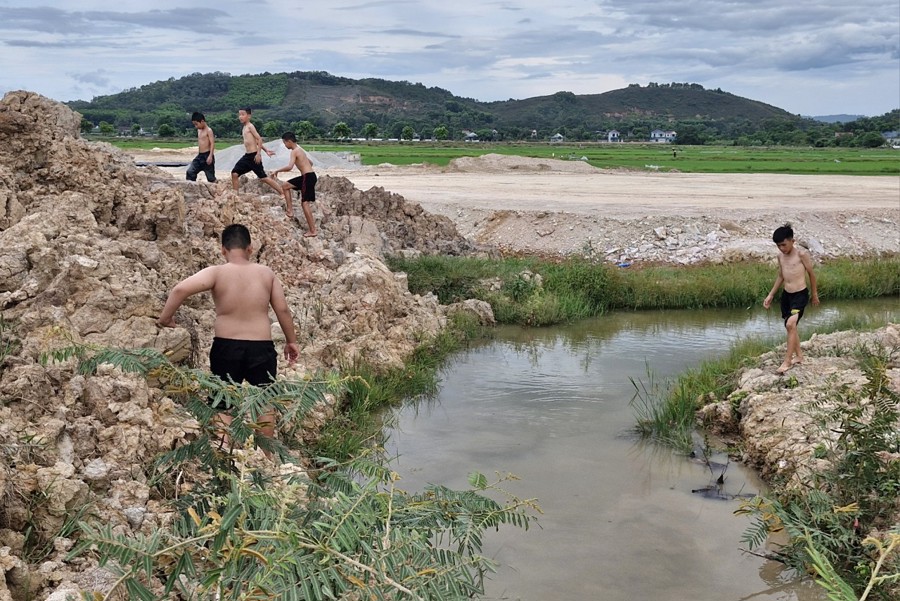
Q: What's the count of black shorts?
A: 5